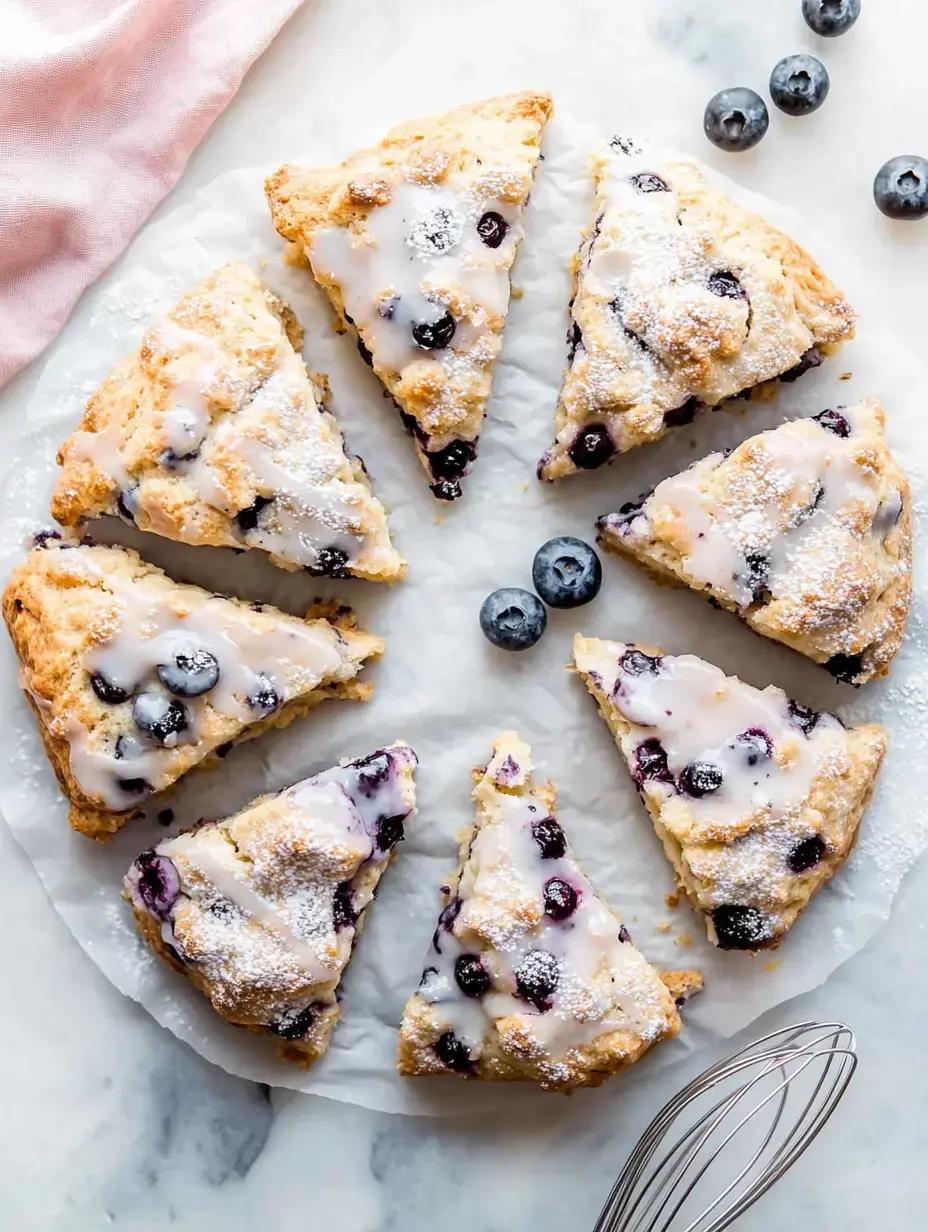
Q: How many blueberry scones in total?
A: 8